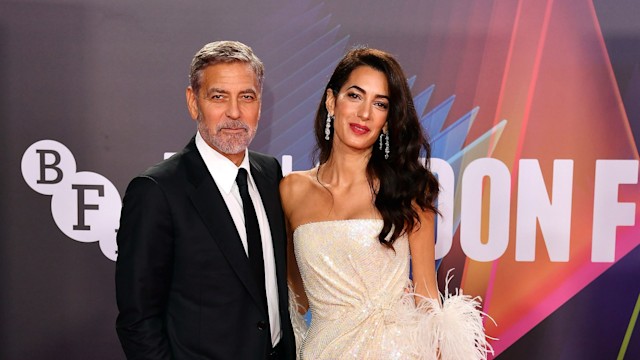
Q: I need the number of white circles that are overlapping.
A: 3